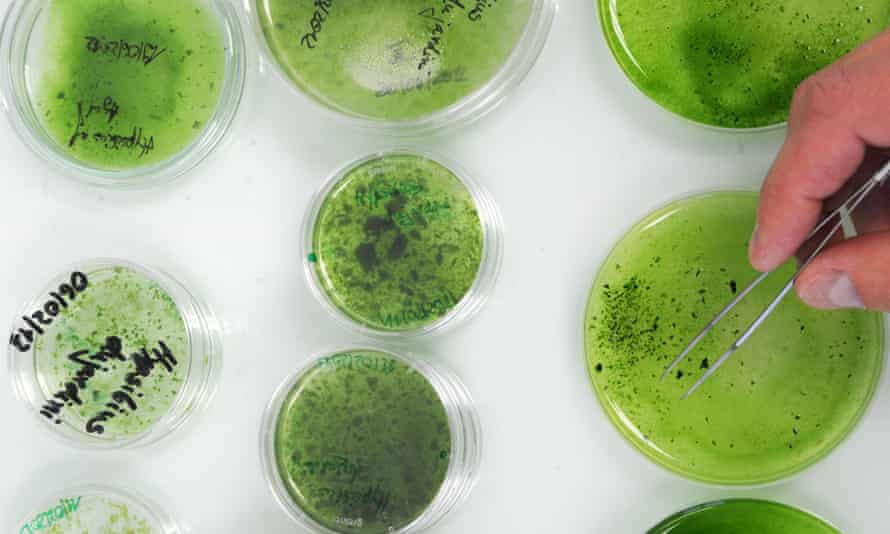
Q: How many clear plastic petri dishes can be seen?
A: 9